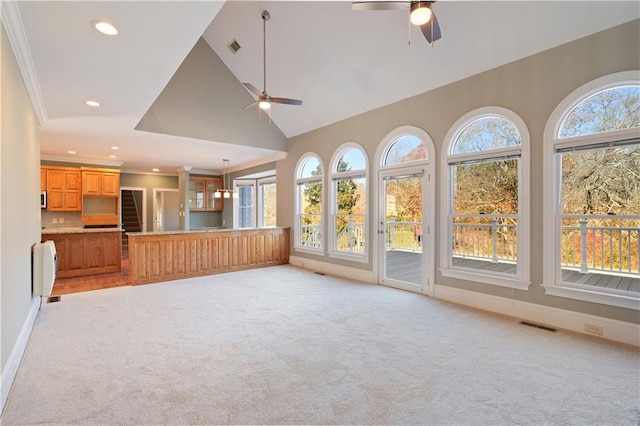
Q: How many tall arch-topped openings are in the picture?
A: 5